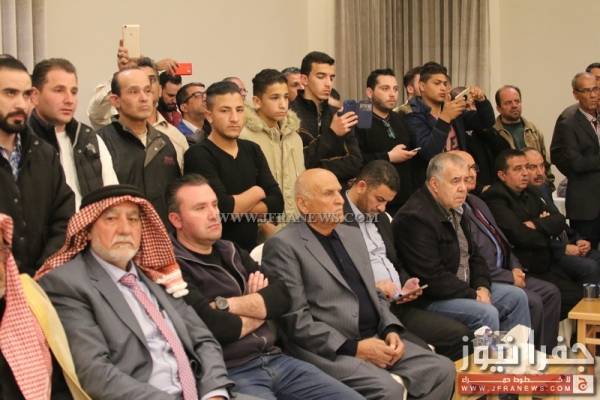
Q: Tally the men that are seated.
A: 9